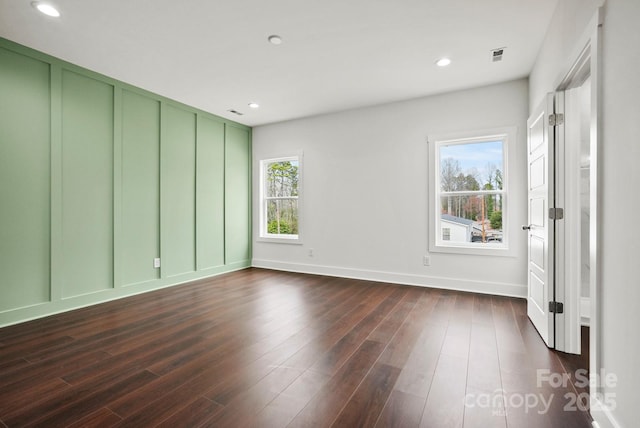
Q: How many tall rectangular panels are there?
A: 6